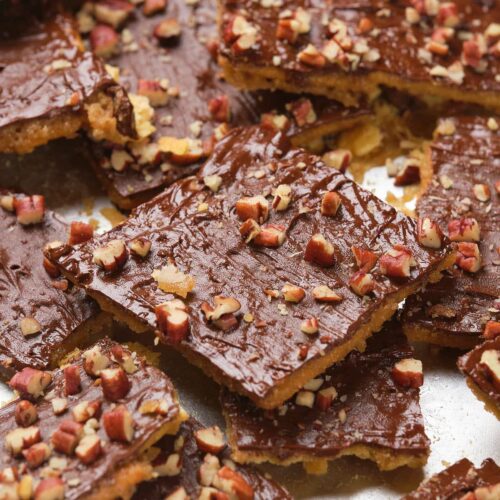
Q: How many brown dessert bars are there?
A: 11